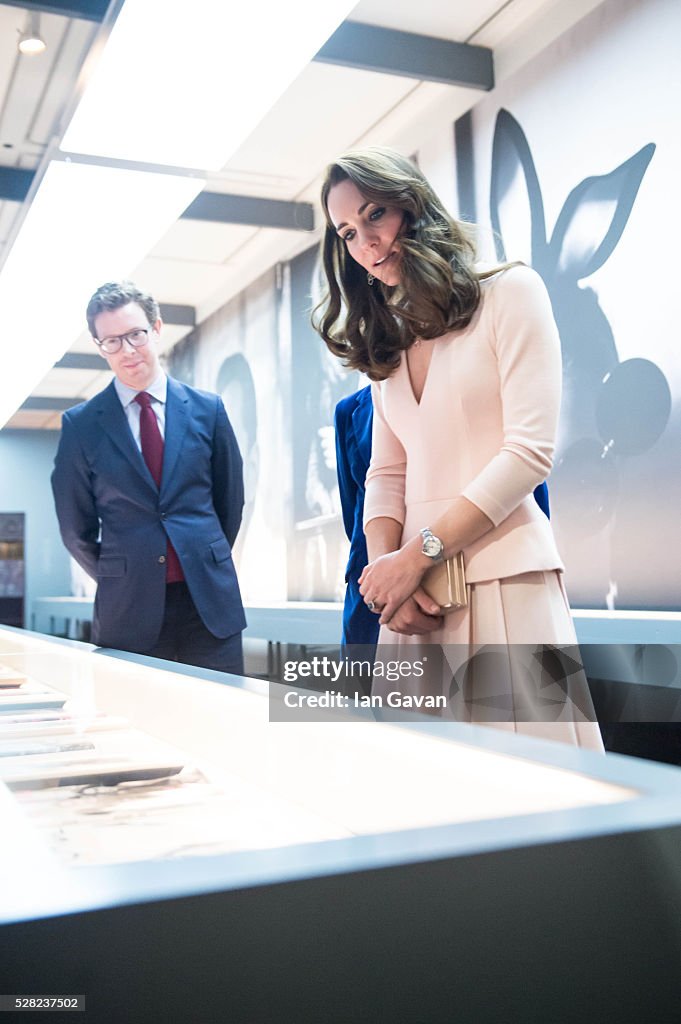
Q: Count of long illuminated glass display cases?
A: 1